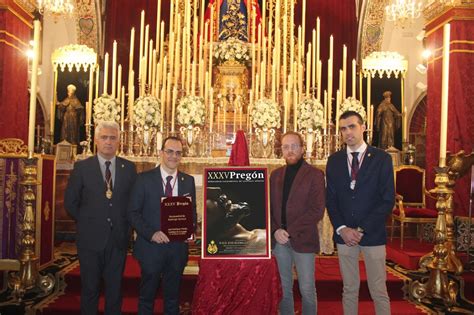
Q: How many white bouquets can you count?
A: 7